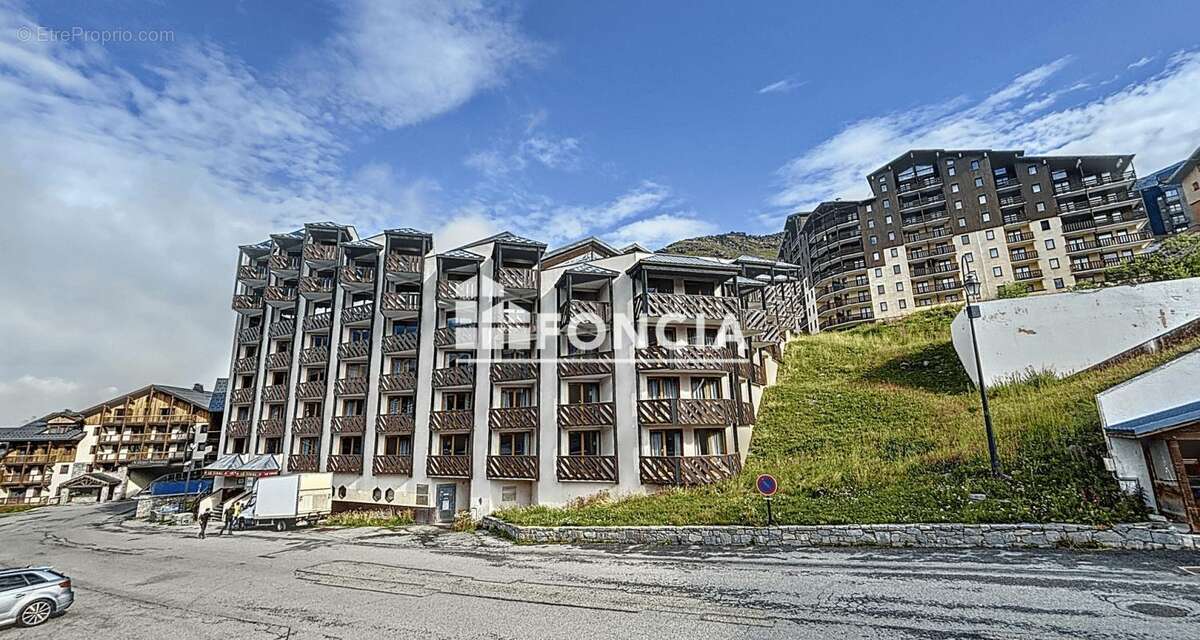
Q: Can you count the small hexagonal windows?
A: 4